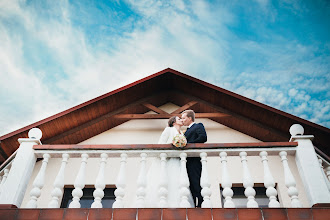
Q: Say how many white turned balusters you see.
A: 13